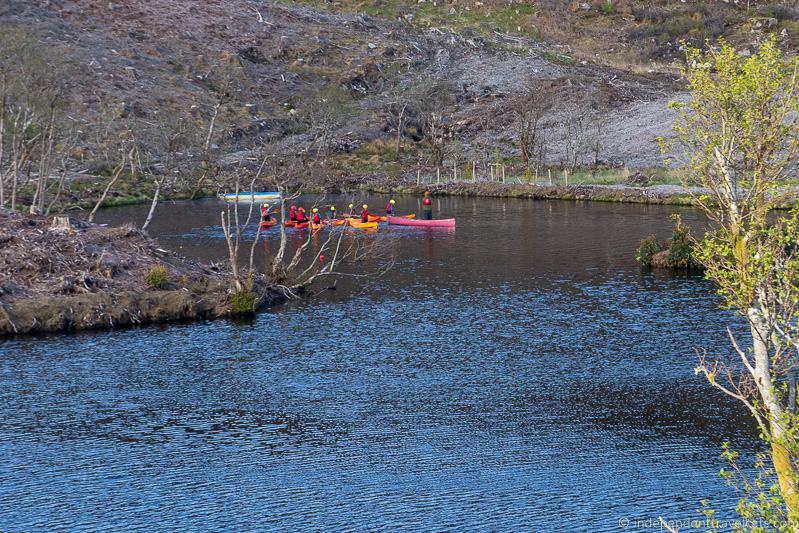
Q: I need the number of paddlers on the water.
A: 9